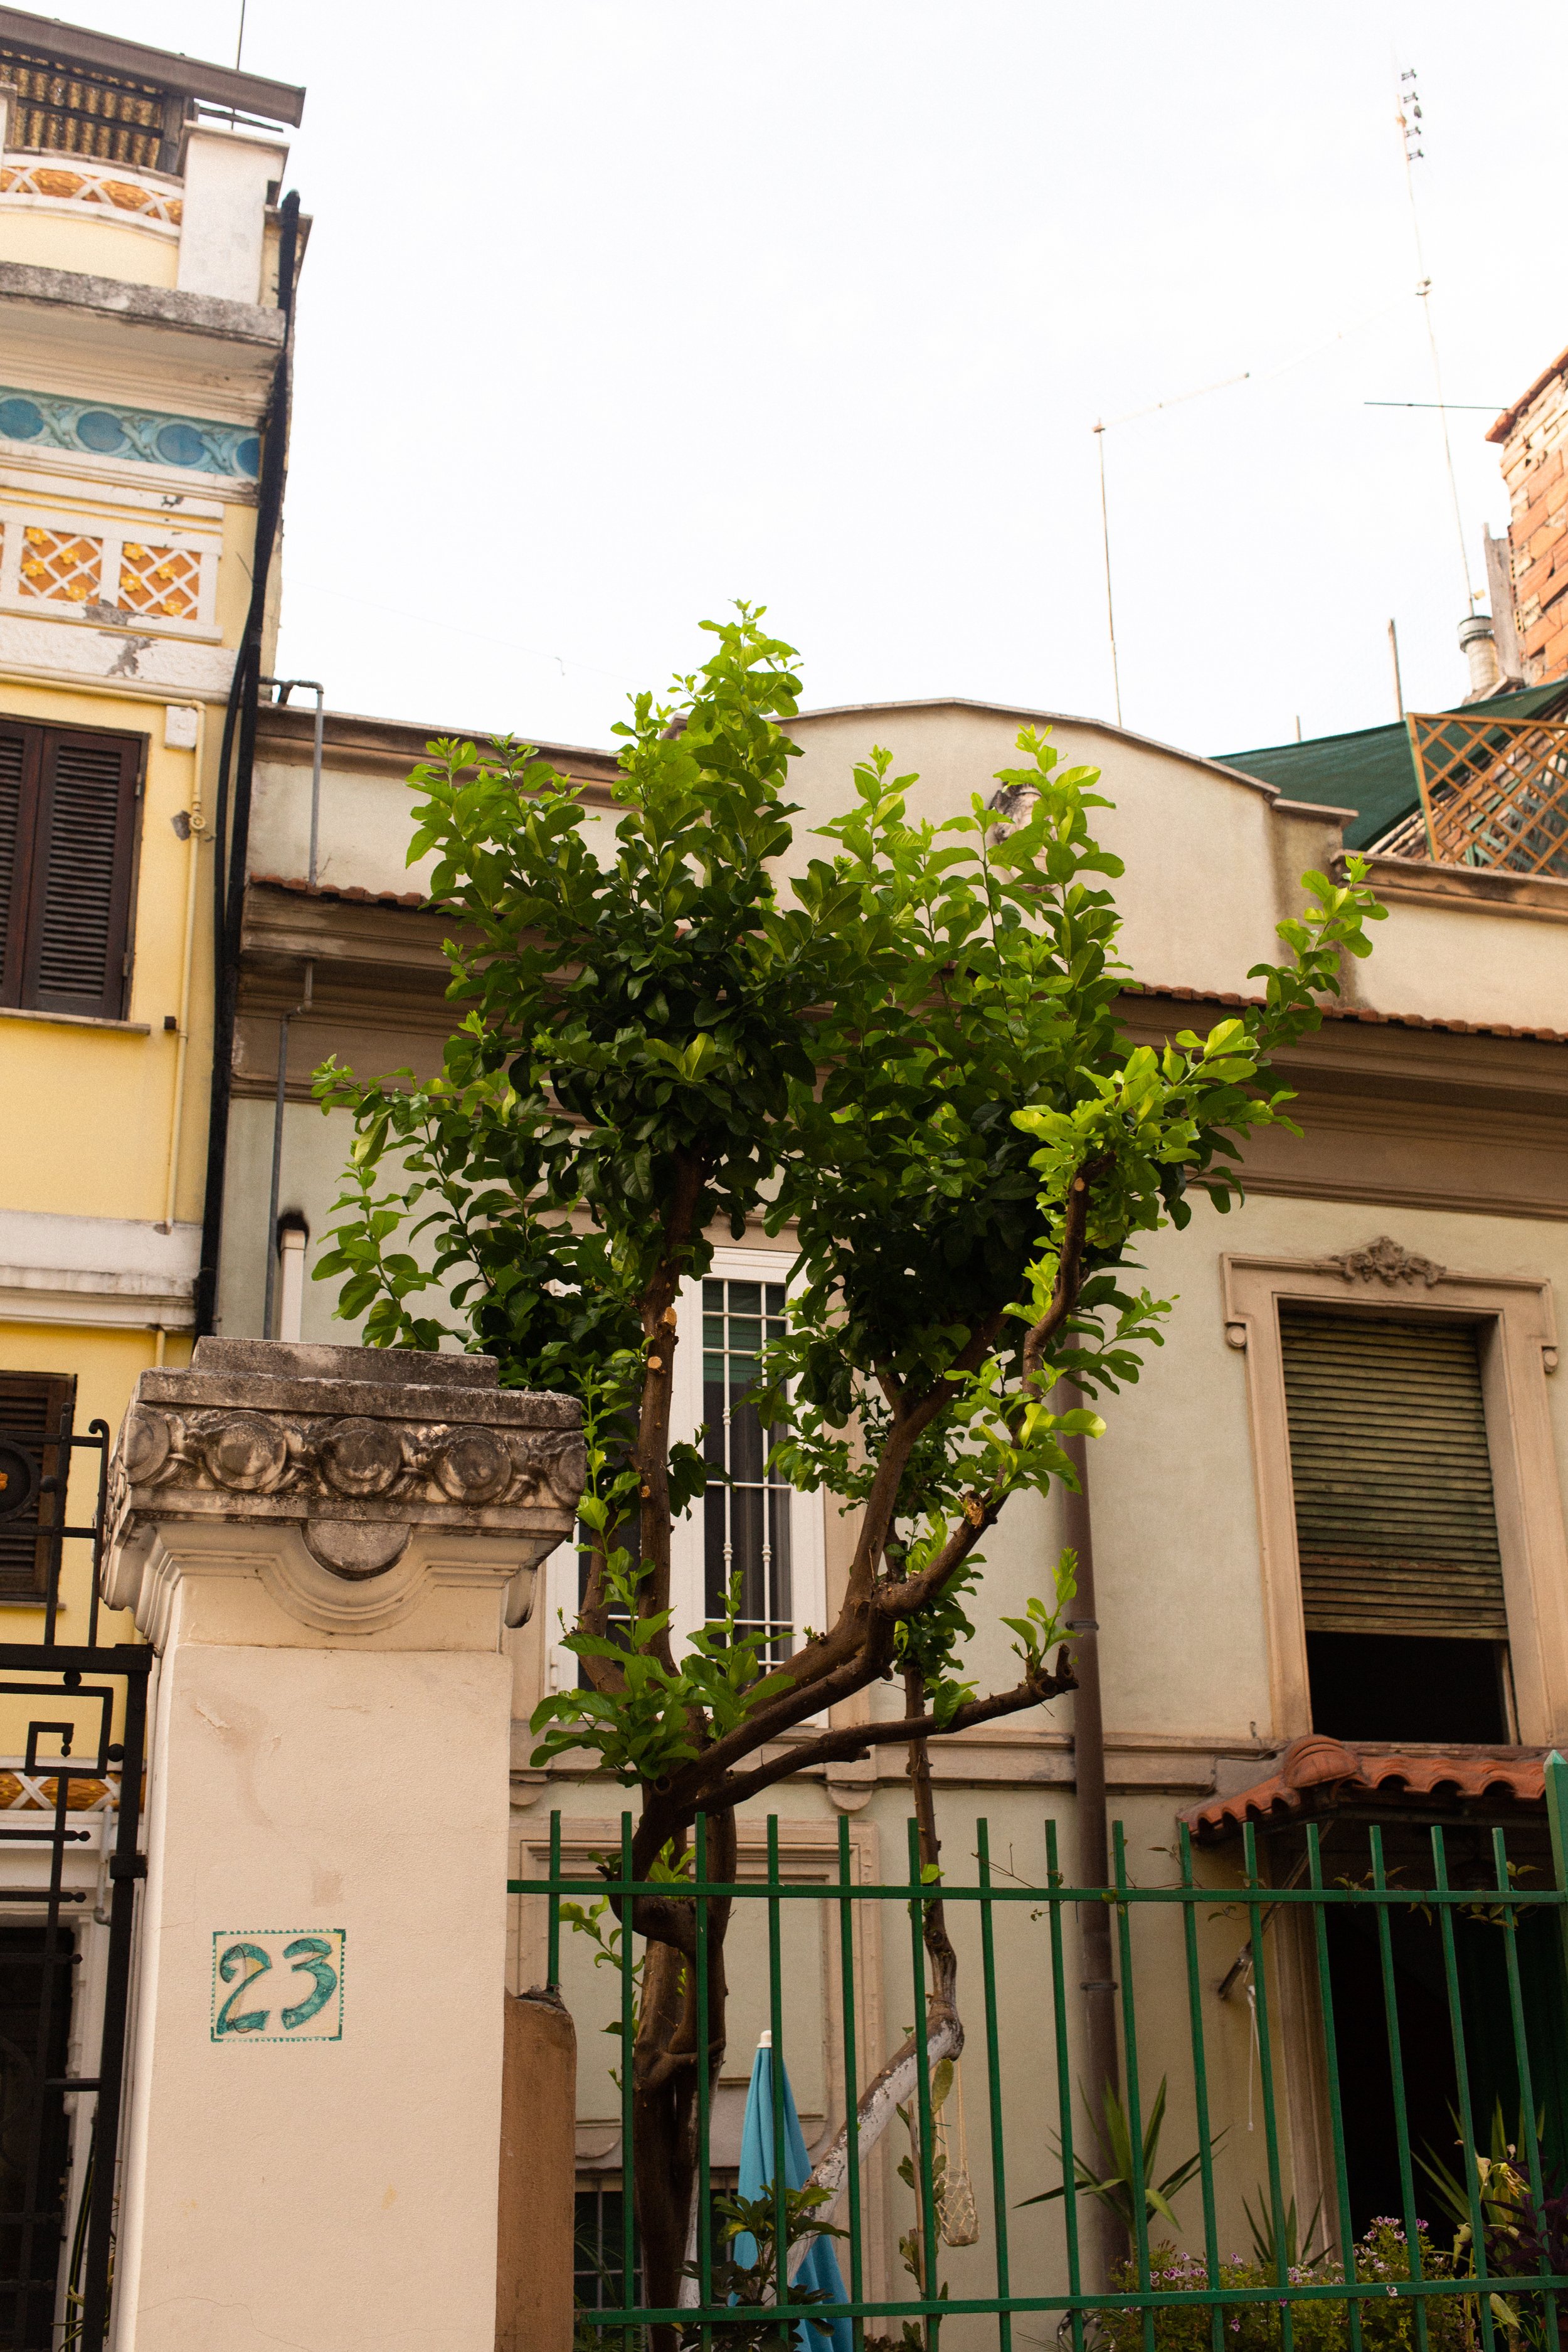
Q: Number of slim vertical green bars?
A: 15